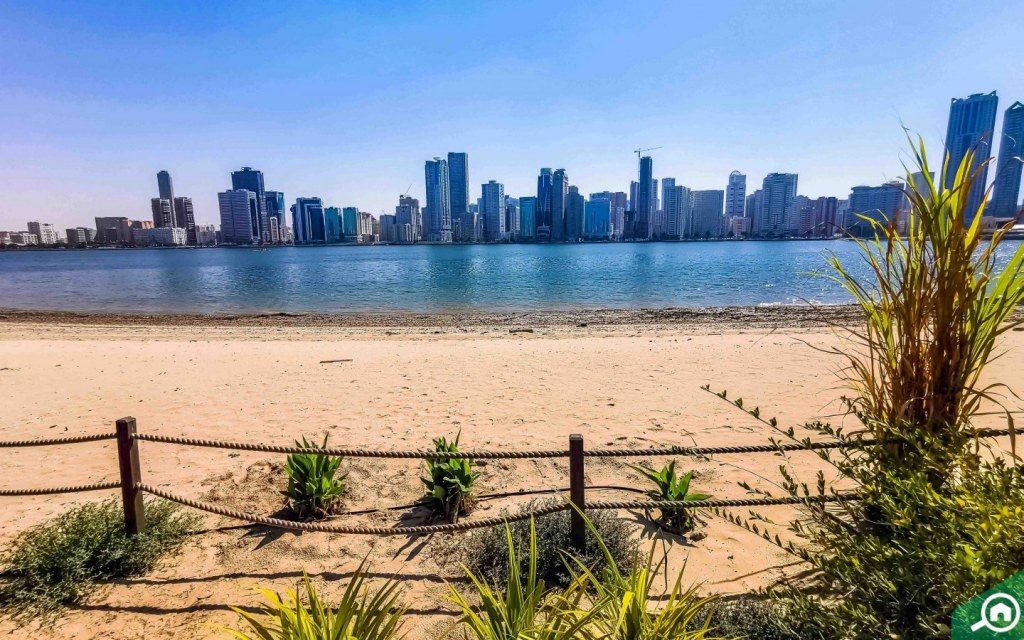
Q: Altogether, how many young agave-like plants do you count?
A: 3